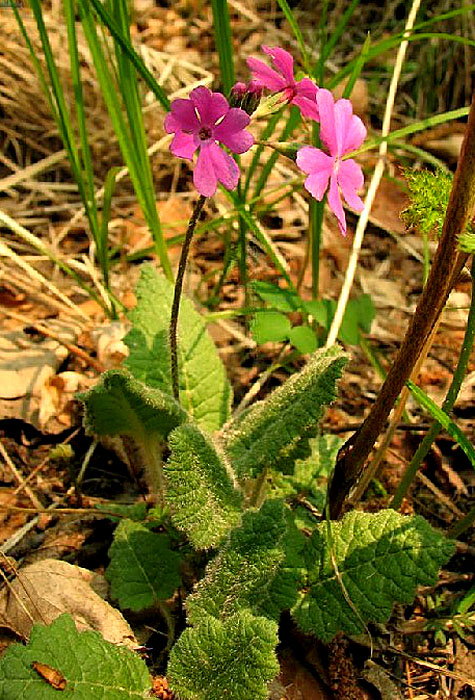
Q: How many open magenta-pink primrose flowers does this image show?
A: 3